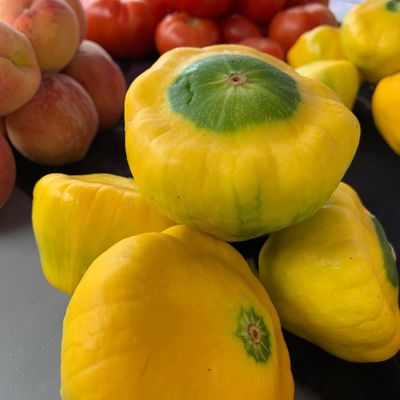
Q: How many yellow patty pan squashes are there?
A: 8